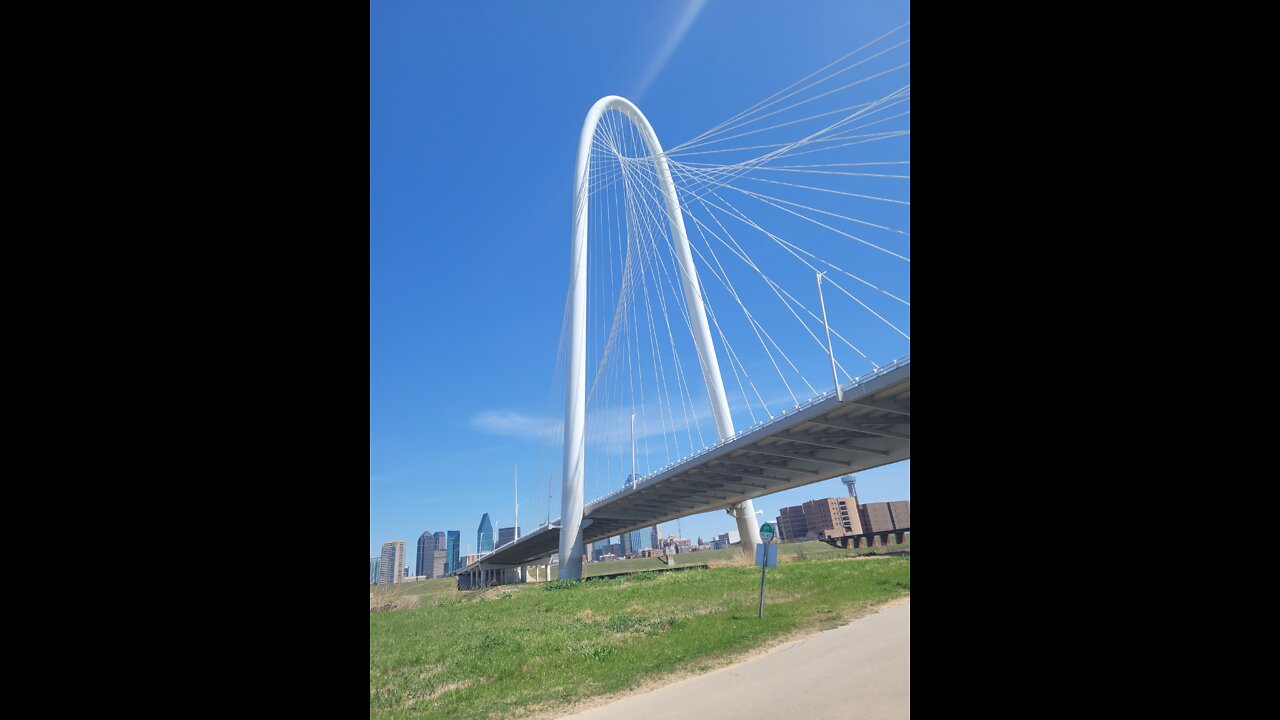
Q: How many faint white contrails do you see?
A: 1